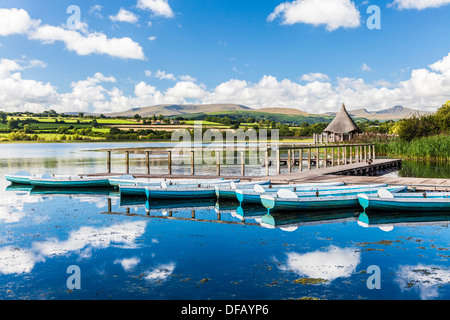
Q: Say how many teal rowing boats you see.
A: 9